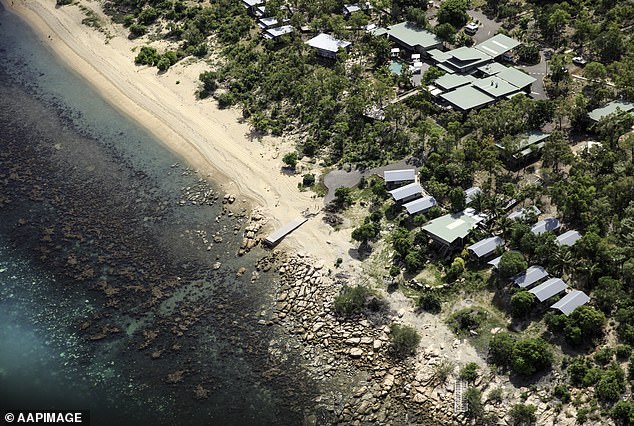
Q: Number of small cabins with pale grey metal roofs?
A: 12